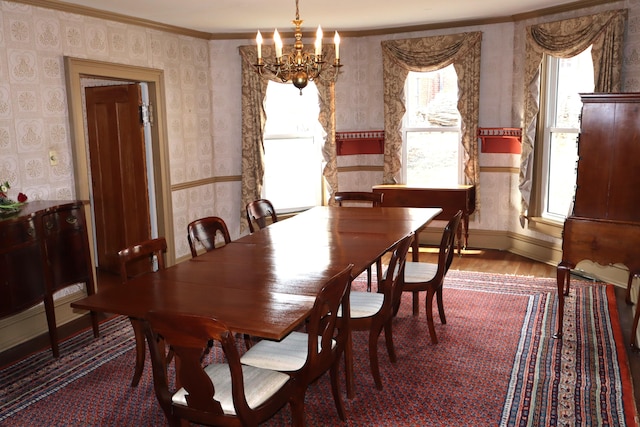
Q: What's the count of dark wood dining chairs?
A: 8